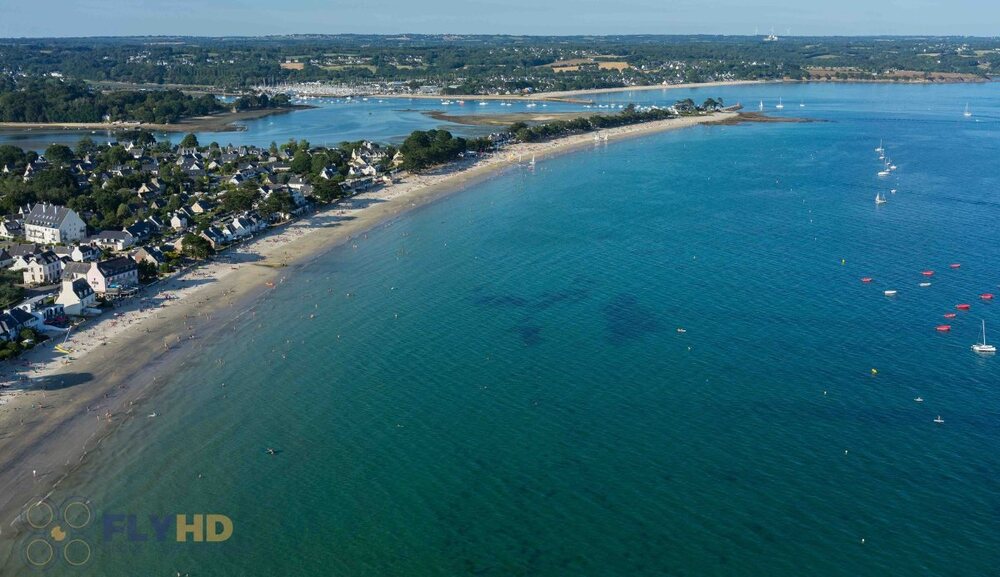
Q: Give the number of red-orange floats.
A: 7